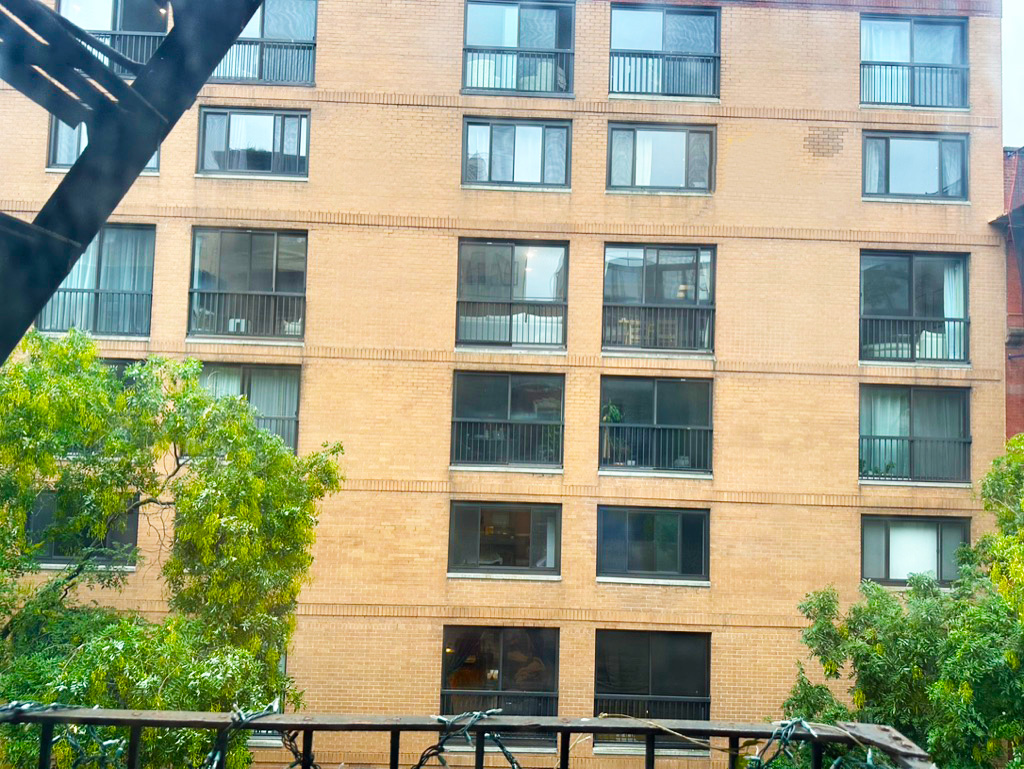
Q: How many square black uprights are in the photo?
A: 10